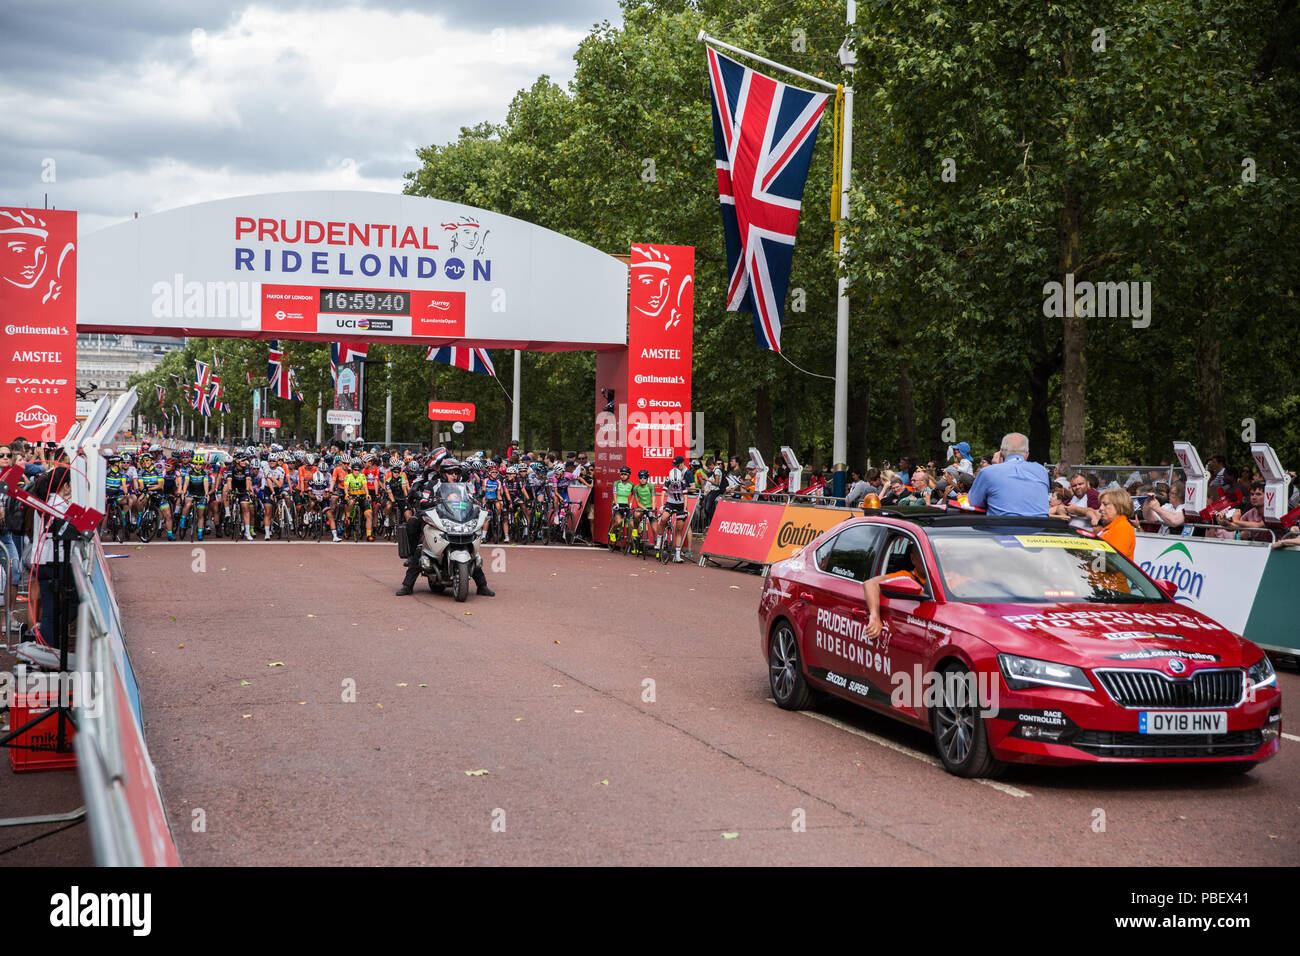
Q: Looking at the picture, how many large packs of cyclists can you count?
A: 1